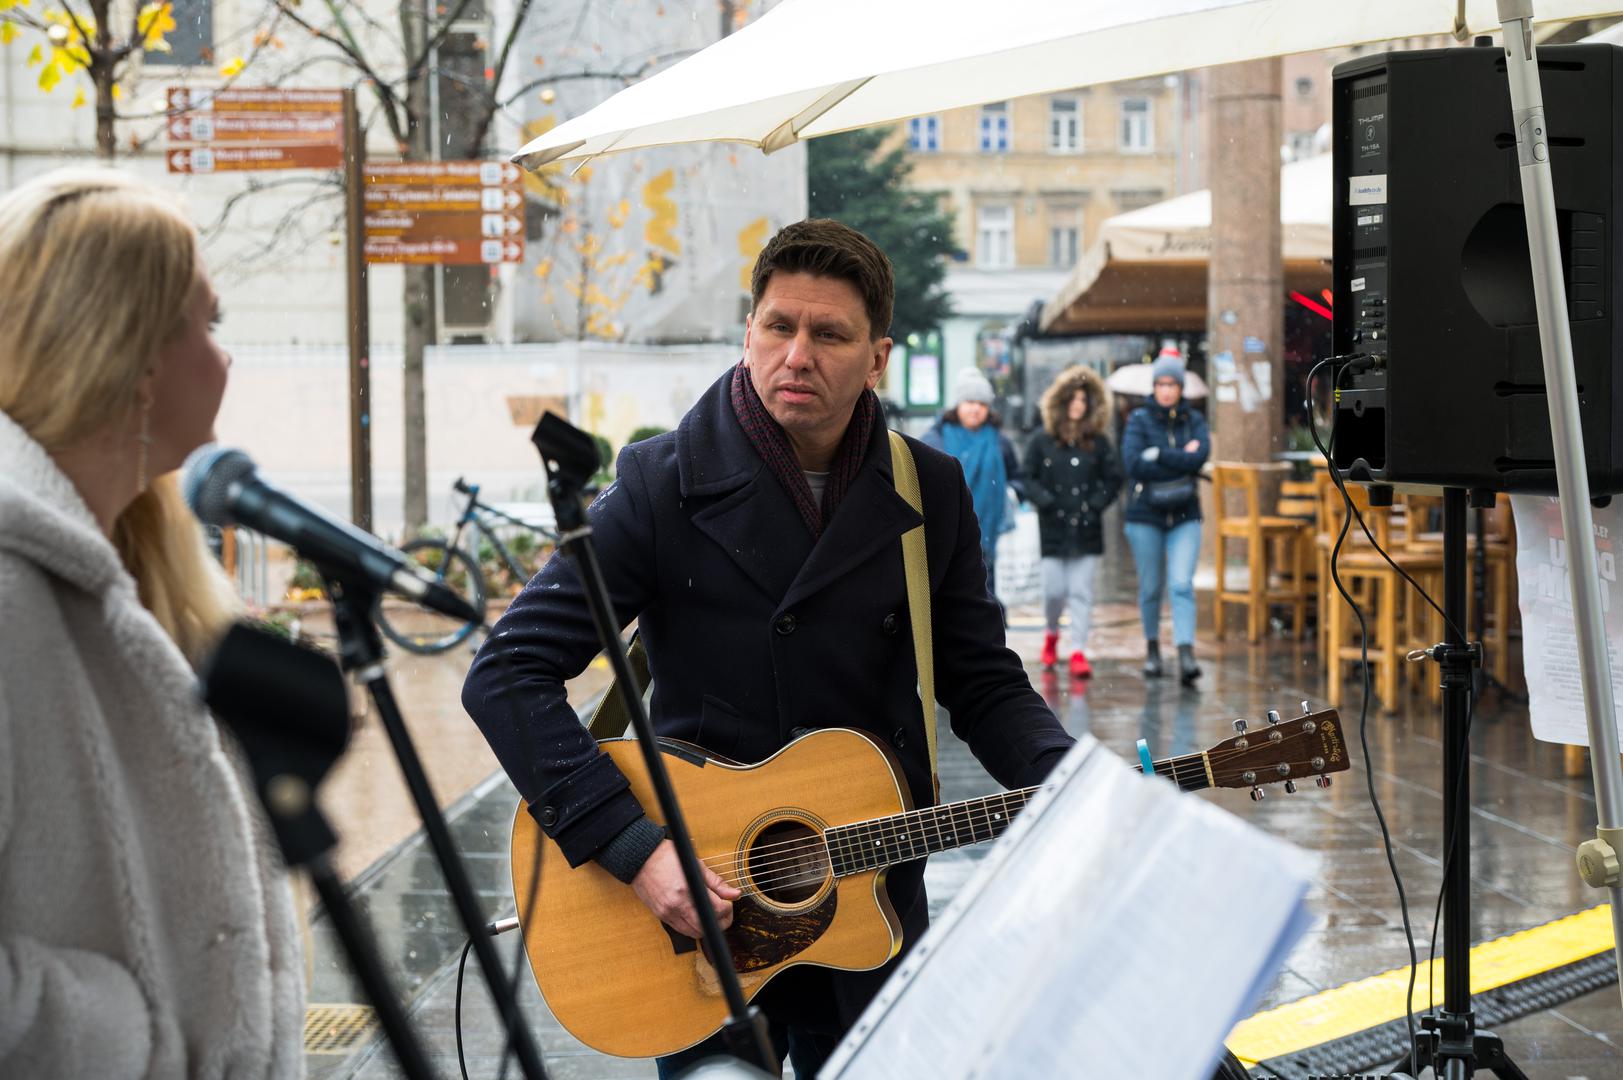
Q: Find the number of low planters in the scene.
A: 1